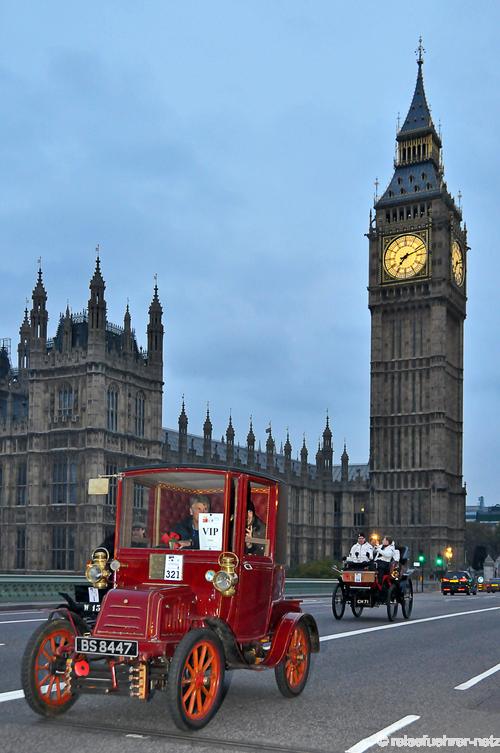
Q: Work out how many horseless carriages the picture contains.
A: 2